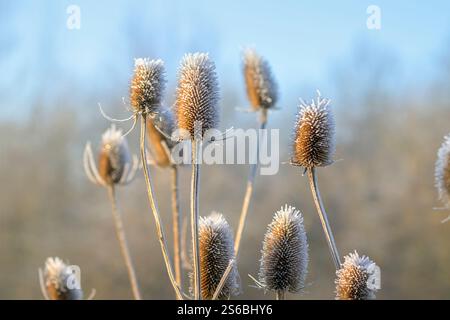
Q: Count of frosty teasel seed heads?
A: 11